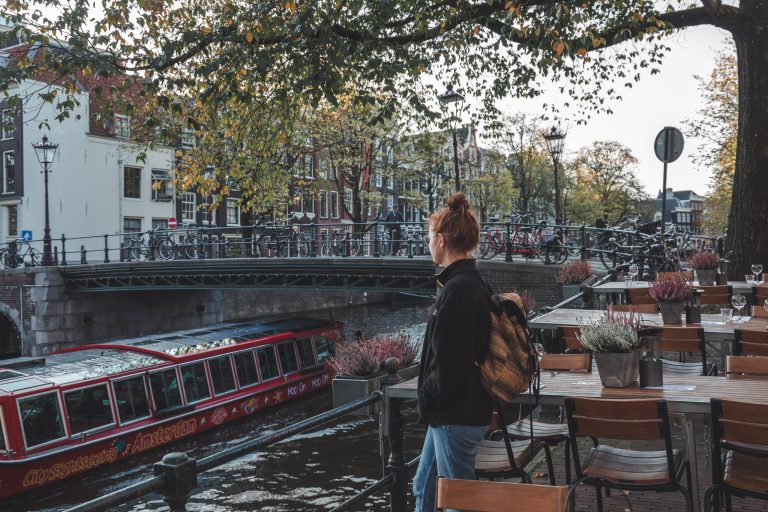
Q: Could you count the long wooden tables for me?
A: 3